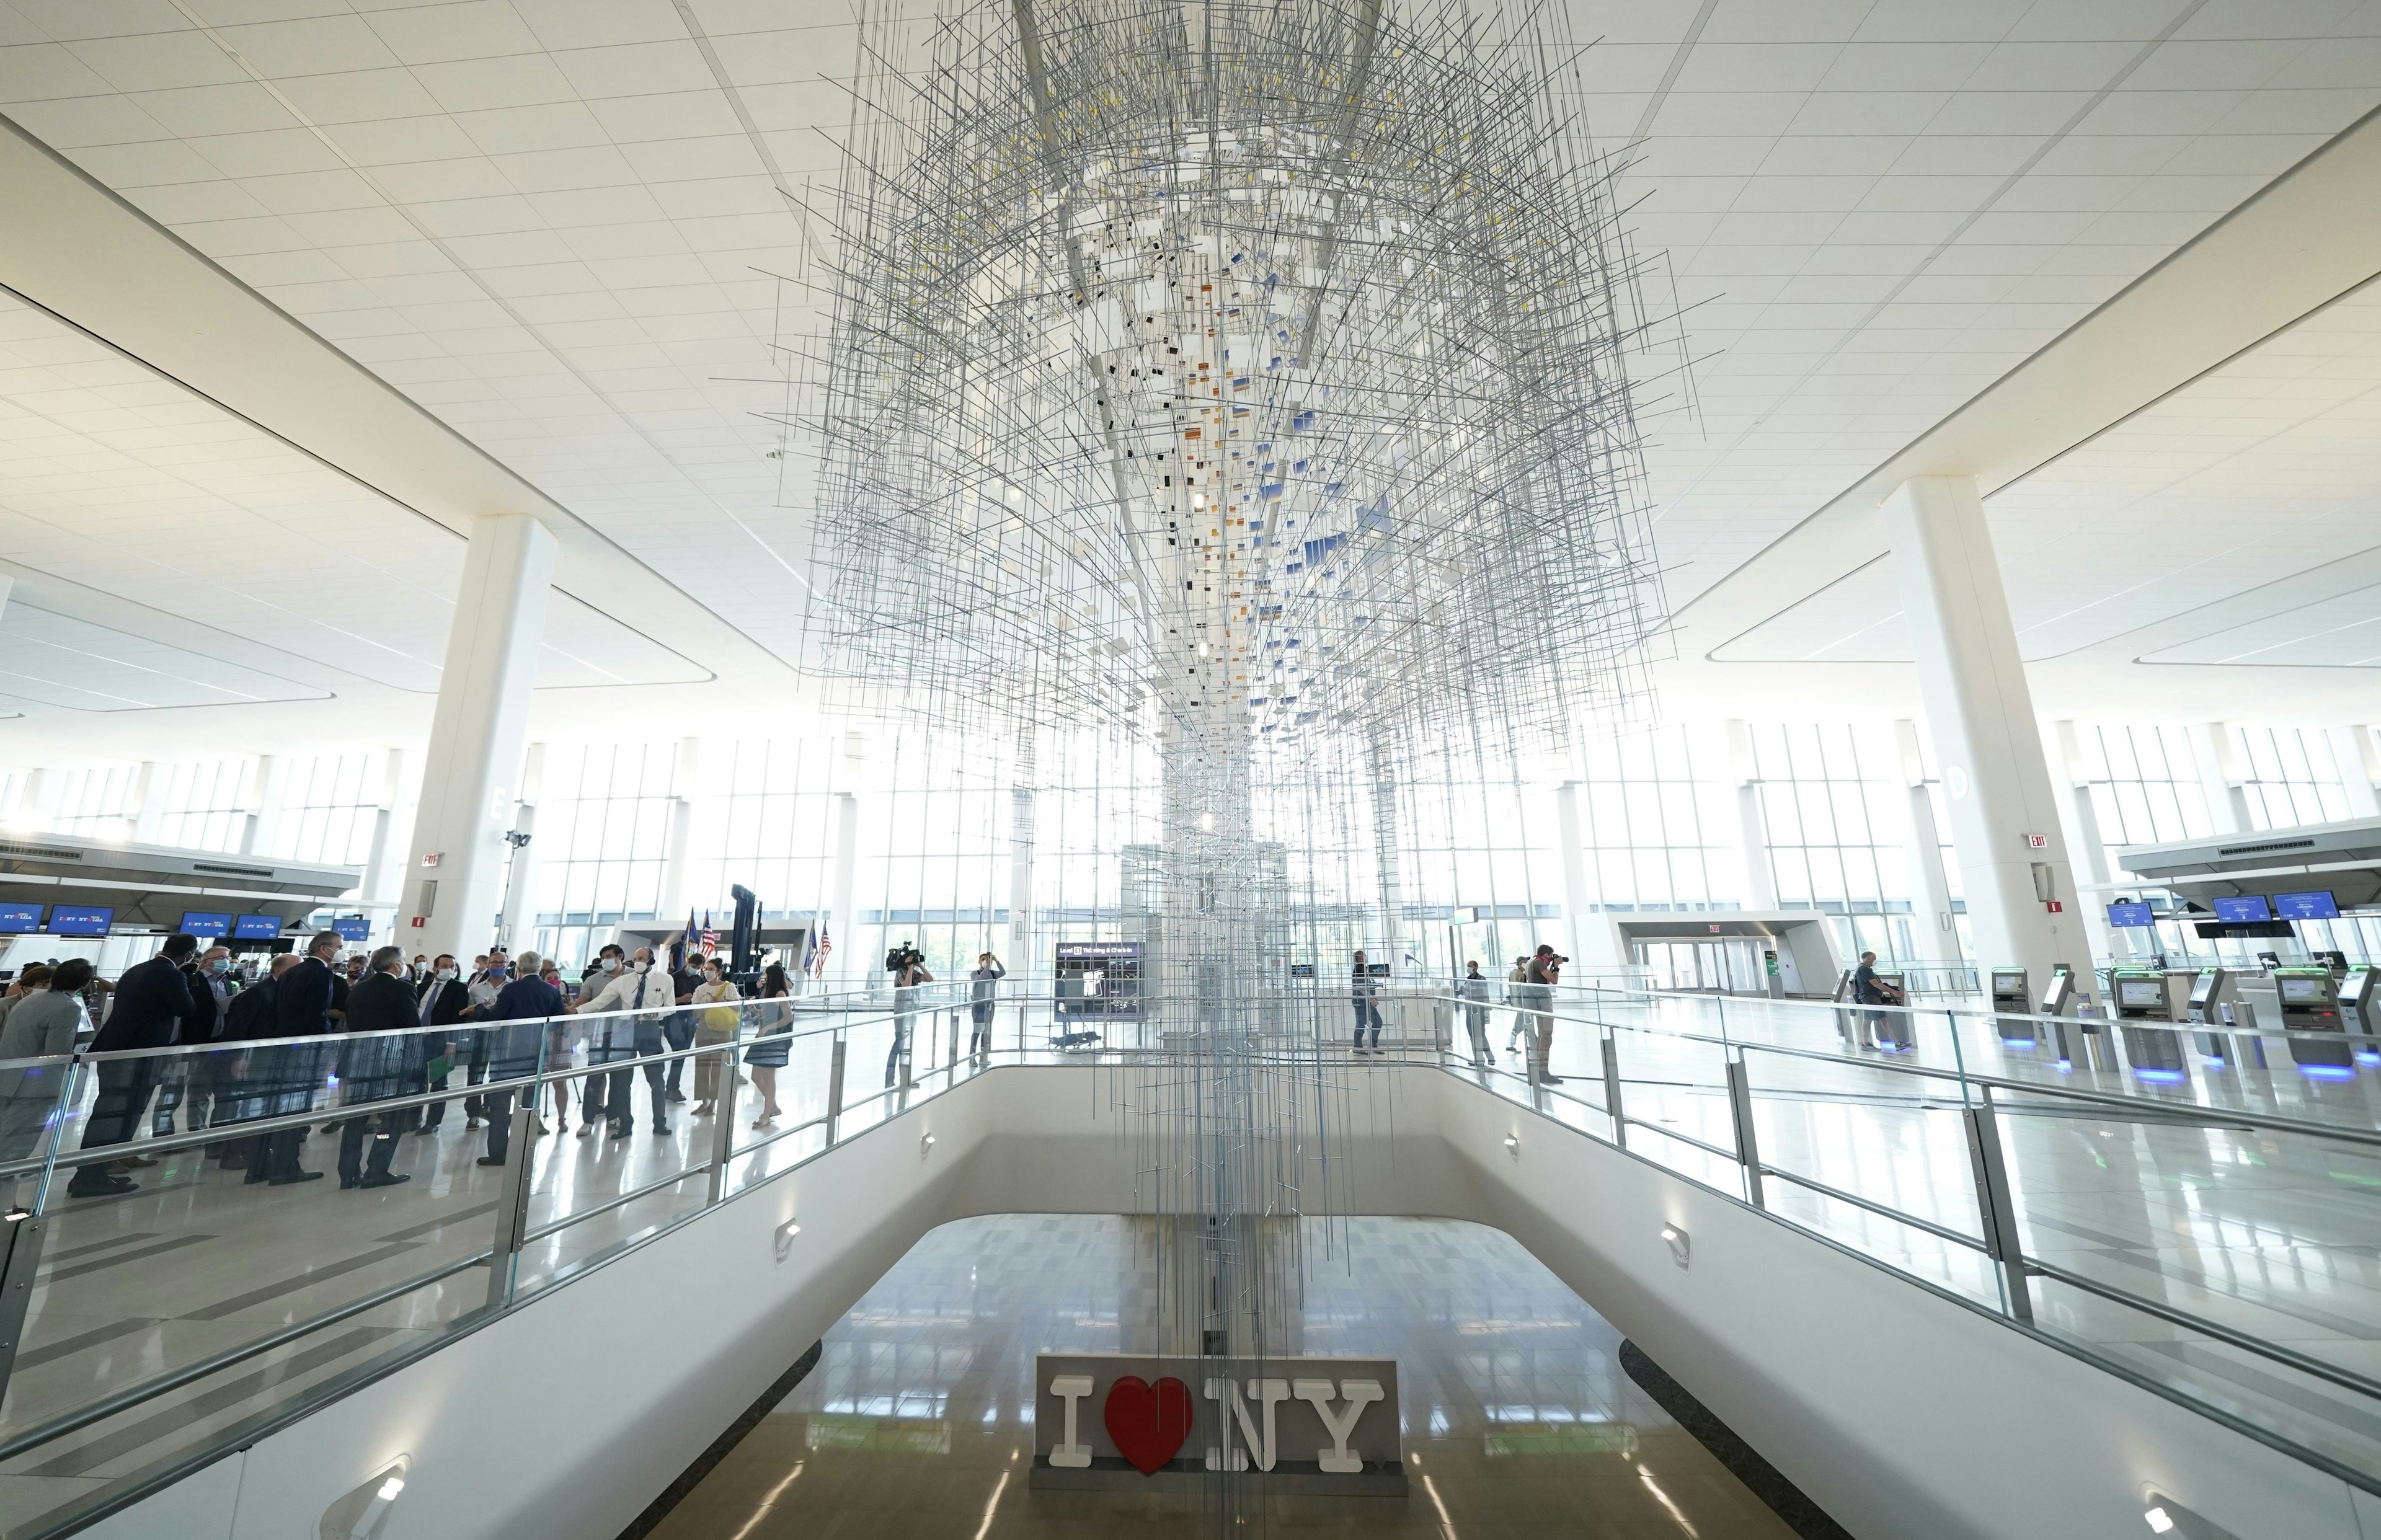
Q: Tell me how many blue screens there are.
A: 8